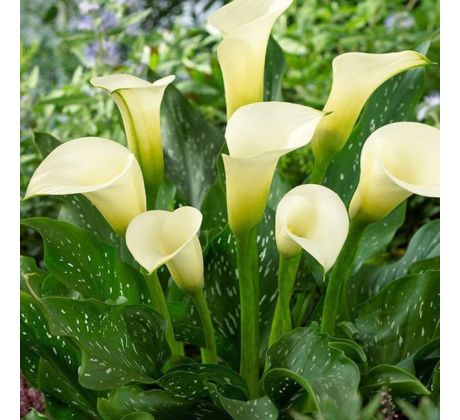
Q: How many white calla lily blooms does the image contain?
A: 8